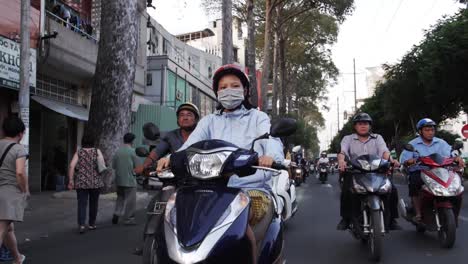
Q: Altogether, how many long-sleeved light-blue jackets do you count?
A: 1